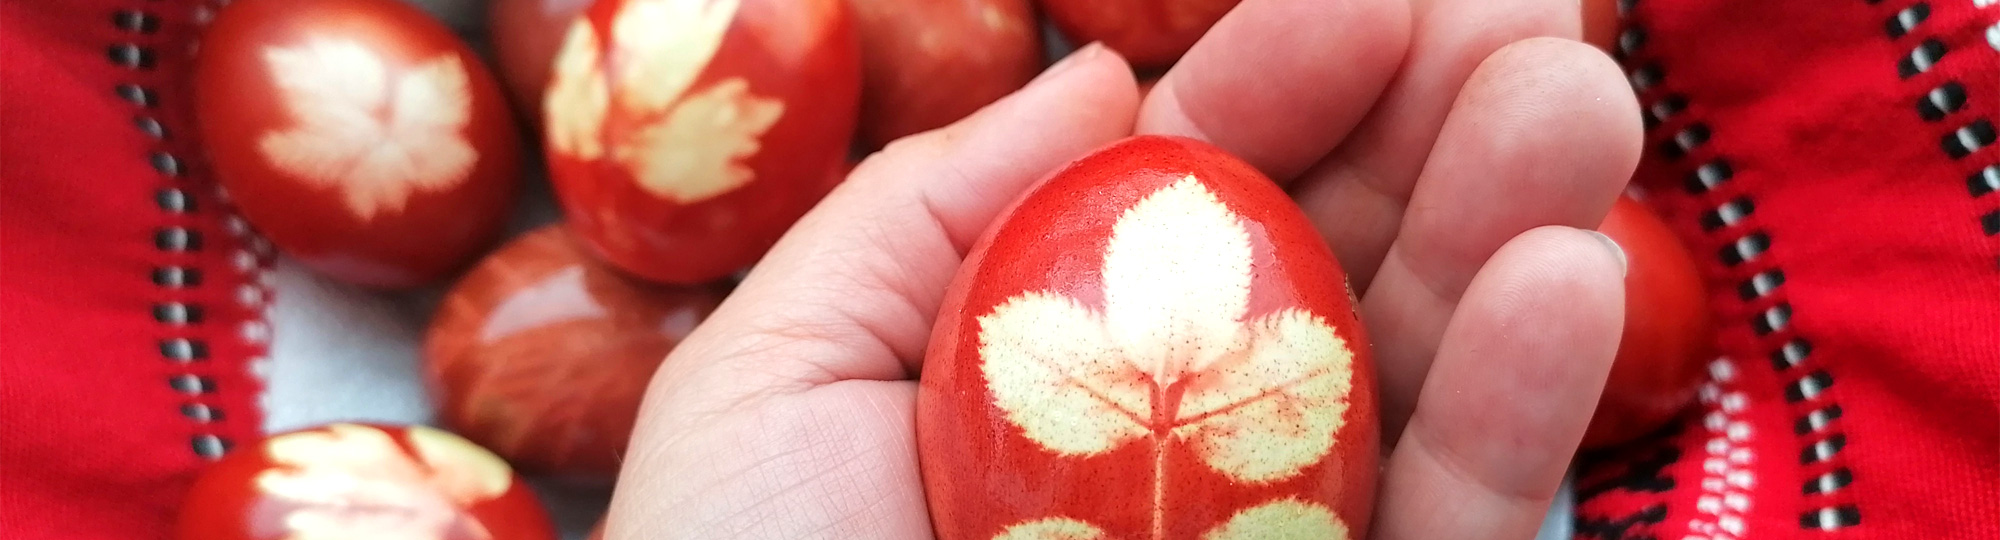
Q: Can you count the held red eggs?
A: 1